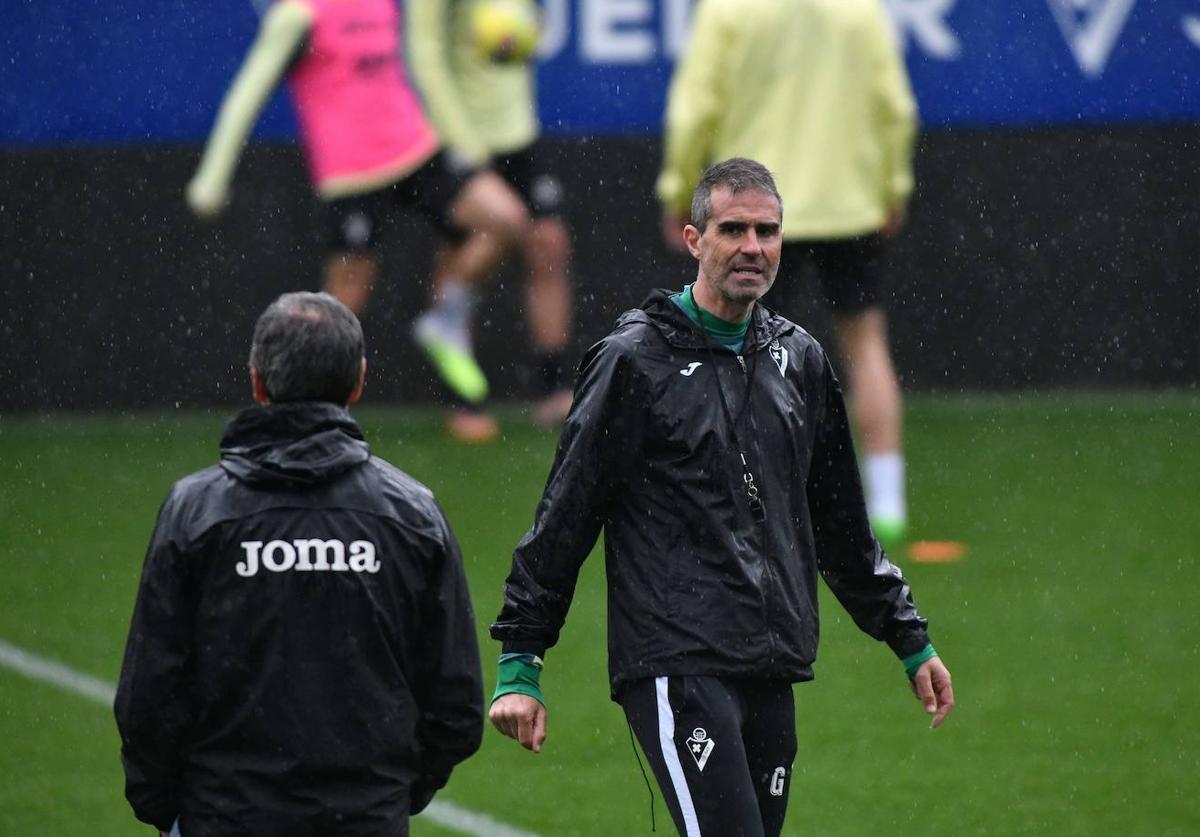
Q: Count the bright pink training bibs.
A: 1